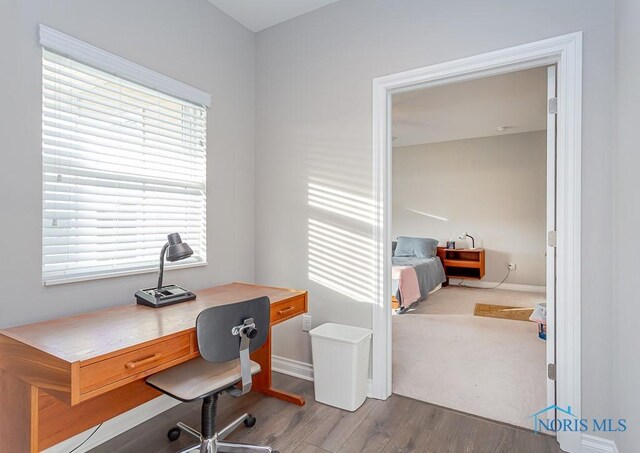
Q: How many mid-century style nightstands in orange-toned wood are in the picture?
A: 1